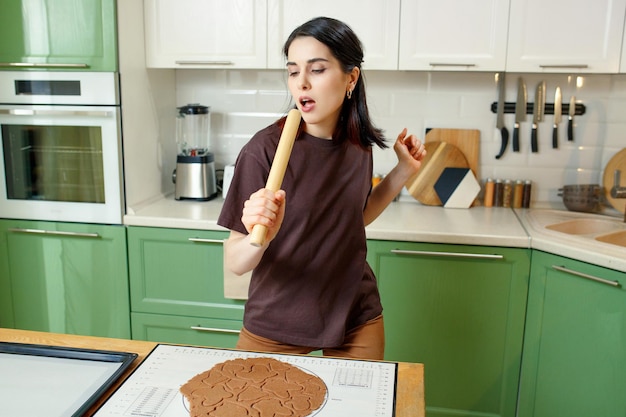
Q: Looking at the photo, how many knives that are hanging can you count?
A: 5